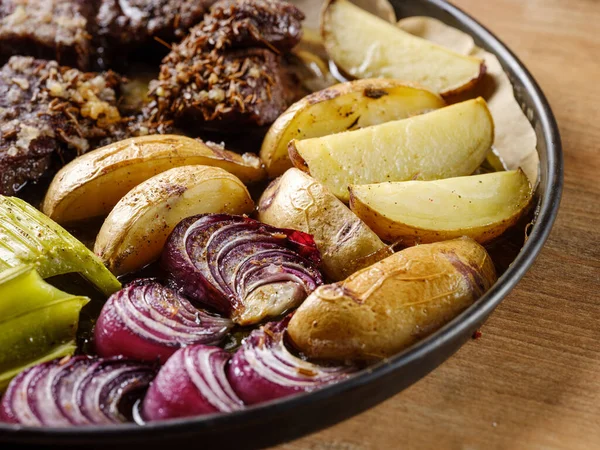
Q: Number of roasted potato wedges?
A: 8